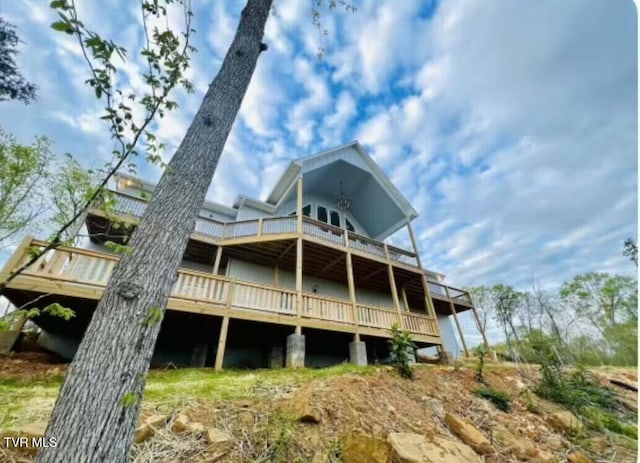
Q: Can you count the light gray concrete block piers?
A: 2